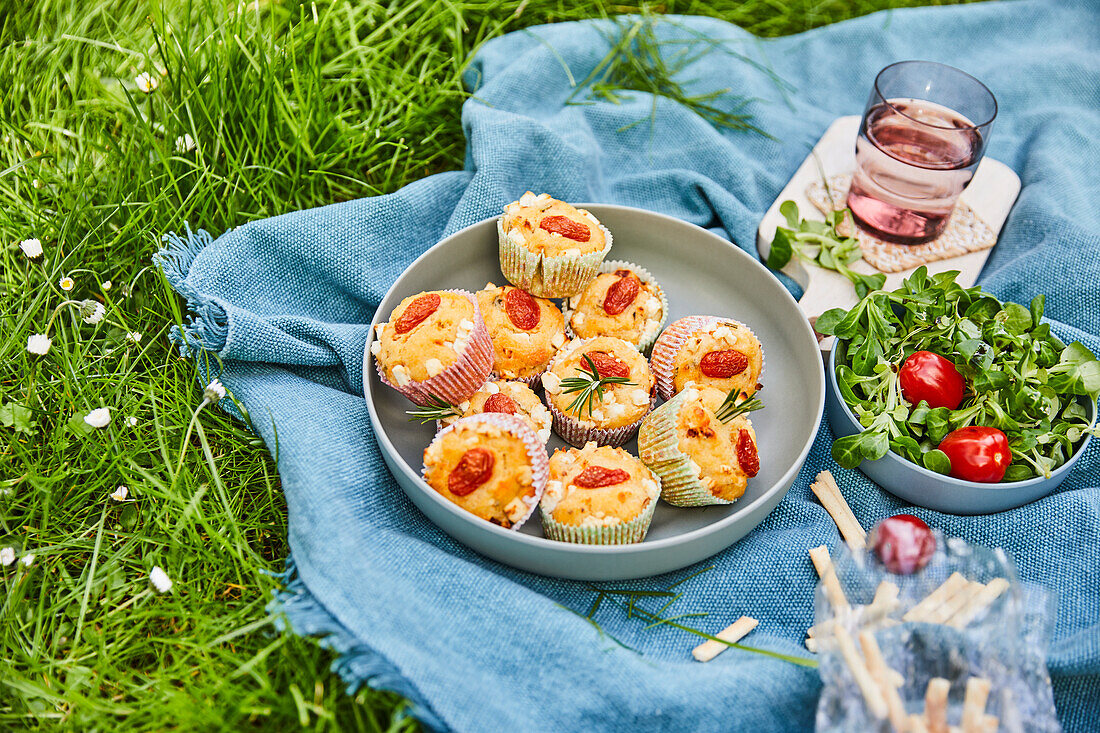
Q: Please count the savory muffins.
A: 10